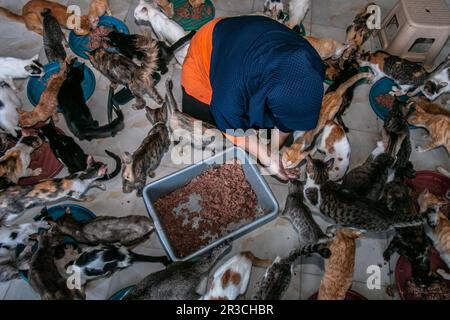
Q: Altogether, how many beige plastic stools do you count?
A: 1